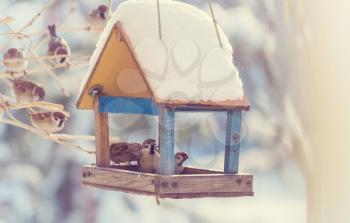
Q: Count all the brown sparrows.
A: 8